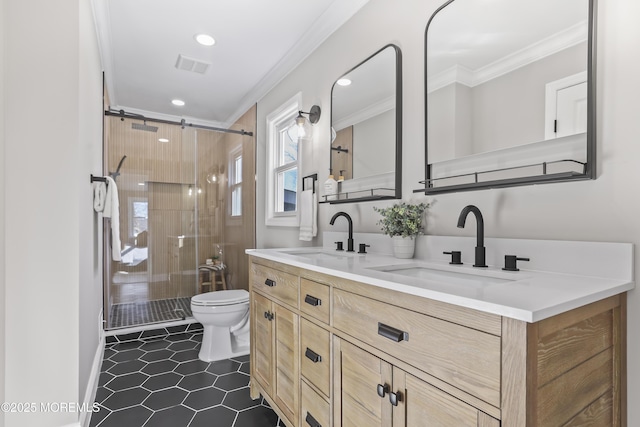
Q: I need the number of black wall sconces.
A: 1